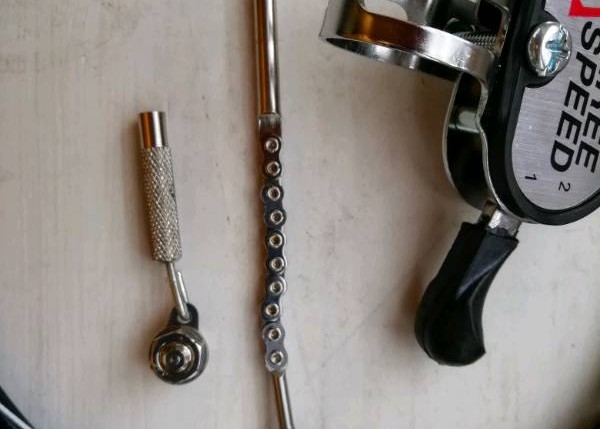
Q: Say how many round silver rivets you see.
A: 10